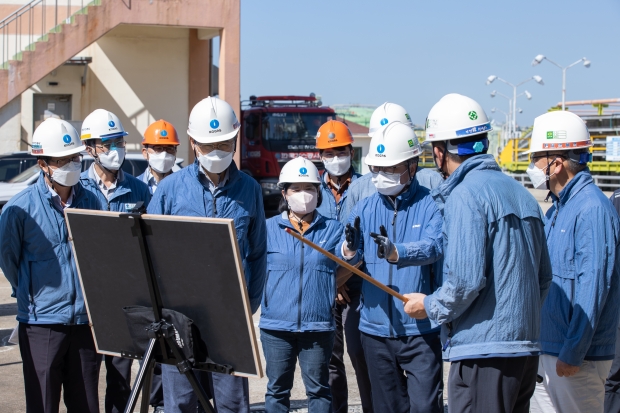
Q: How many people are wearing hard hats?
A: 10